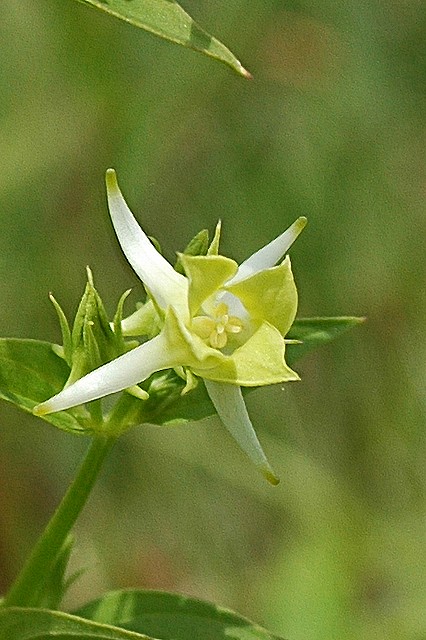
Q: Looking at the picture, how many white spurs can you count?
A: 4